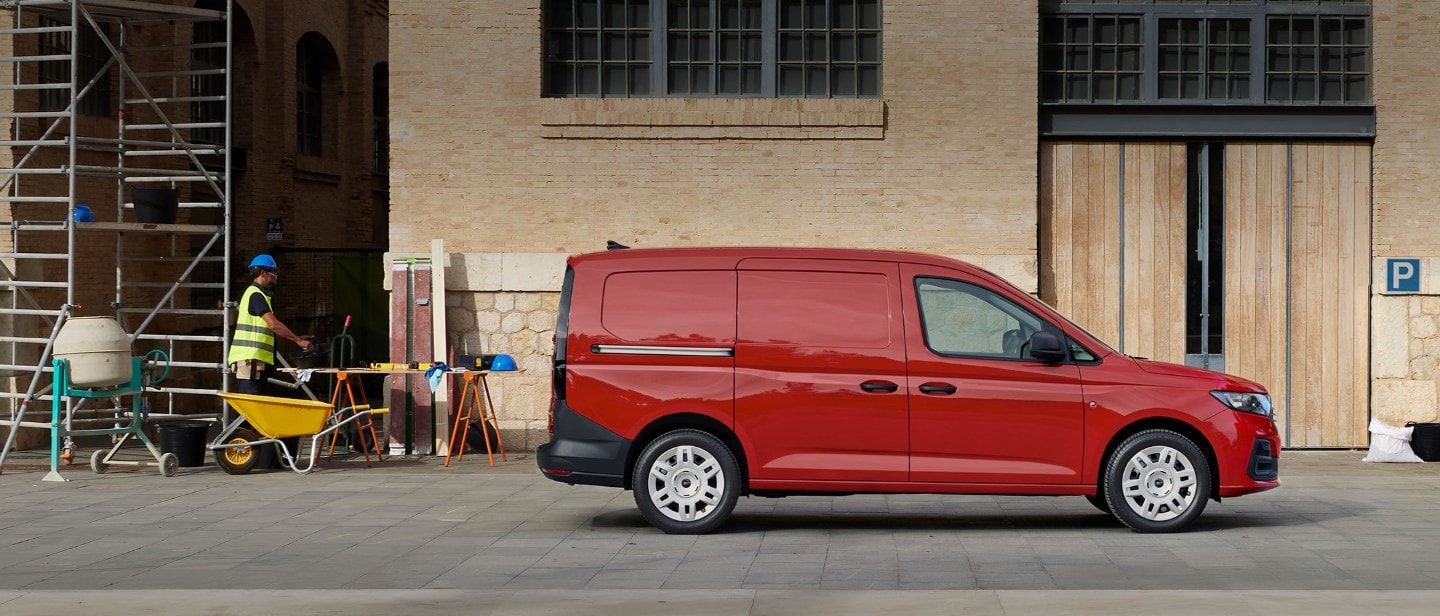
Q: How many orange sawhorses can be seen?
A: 2